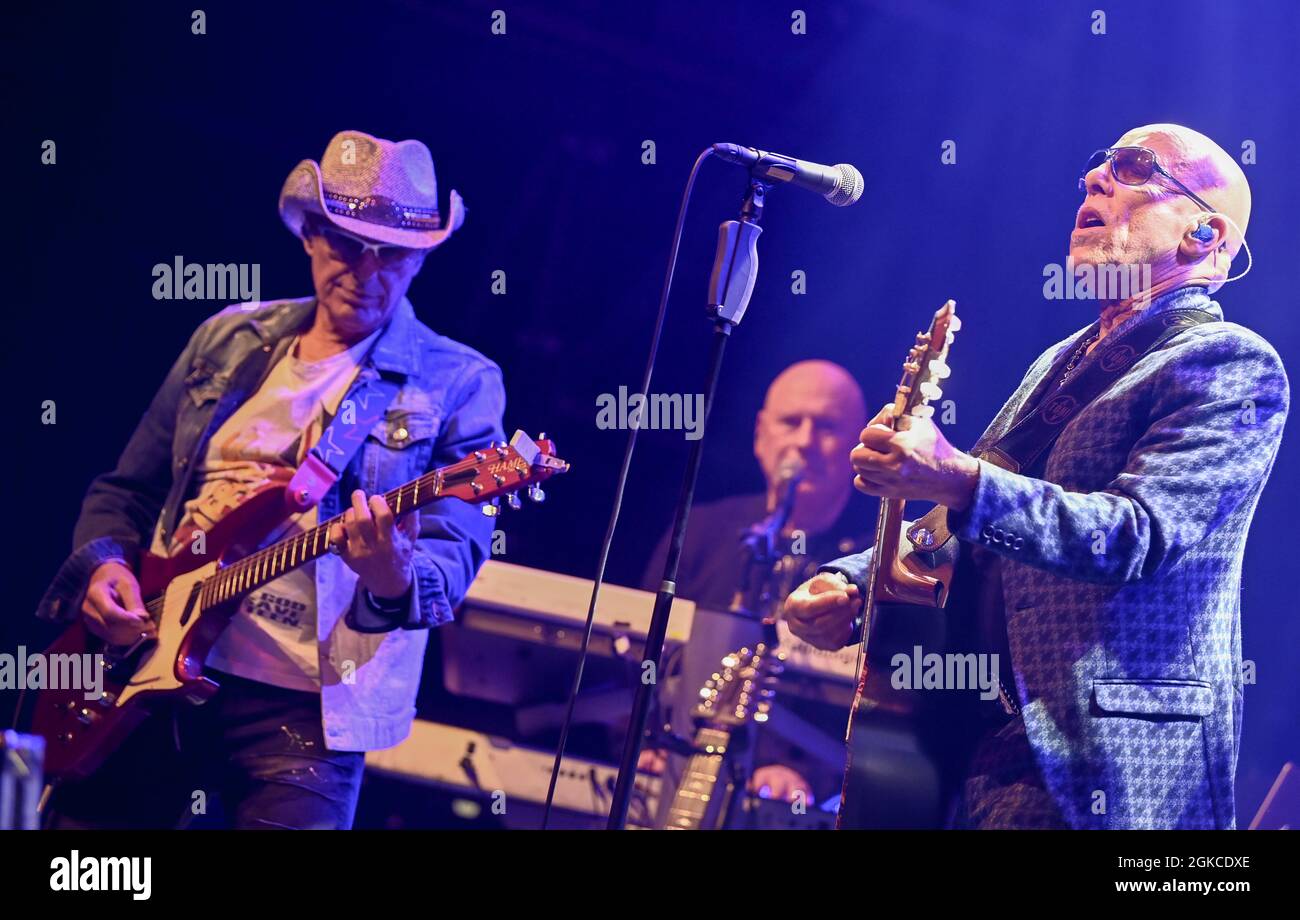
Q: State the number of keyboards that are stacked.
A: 2